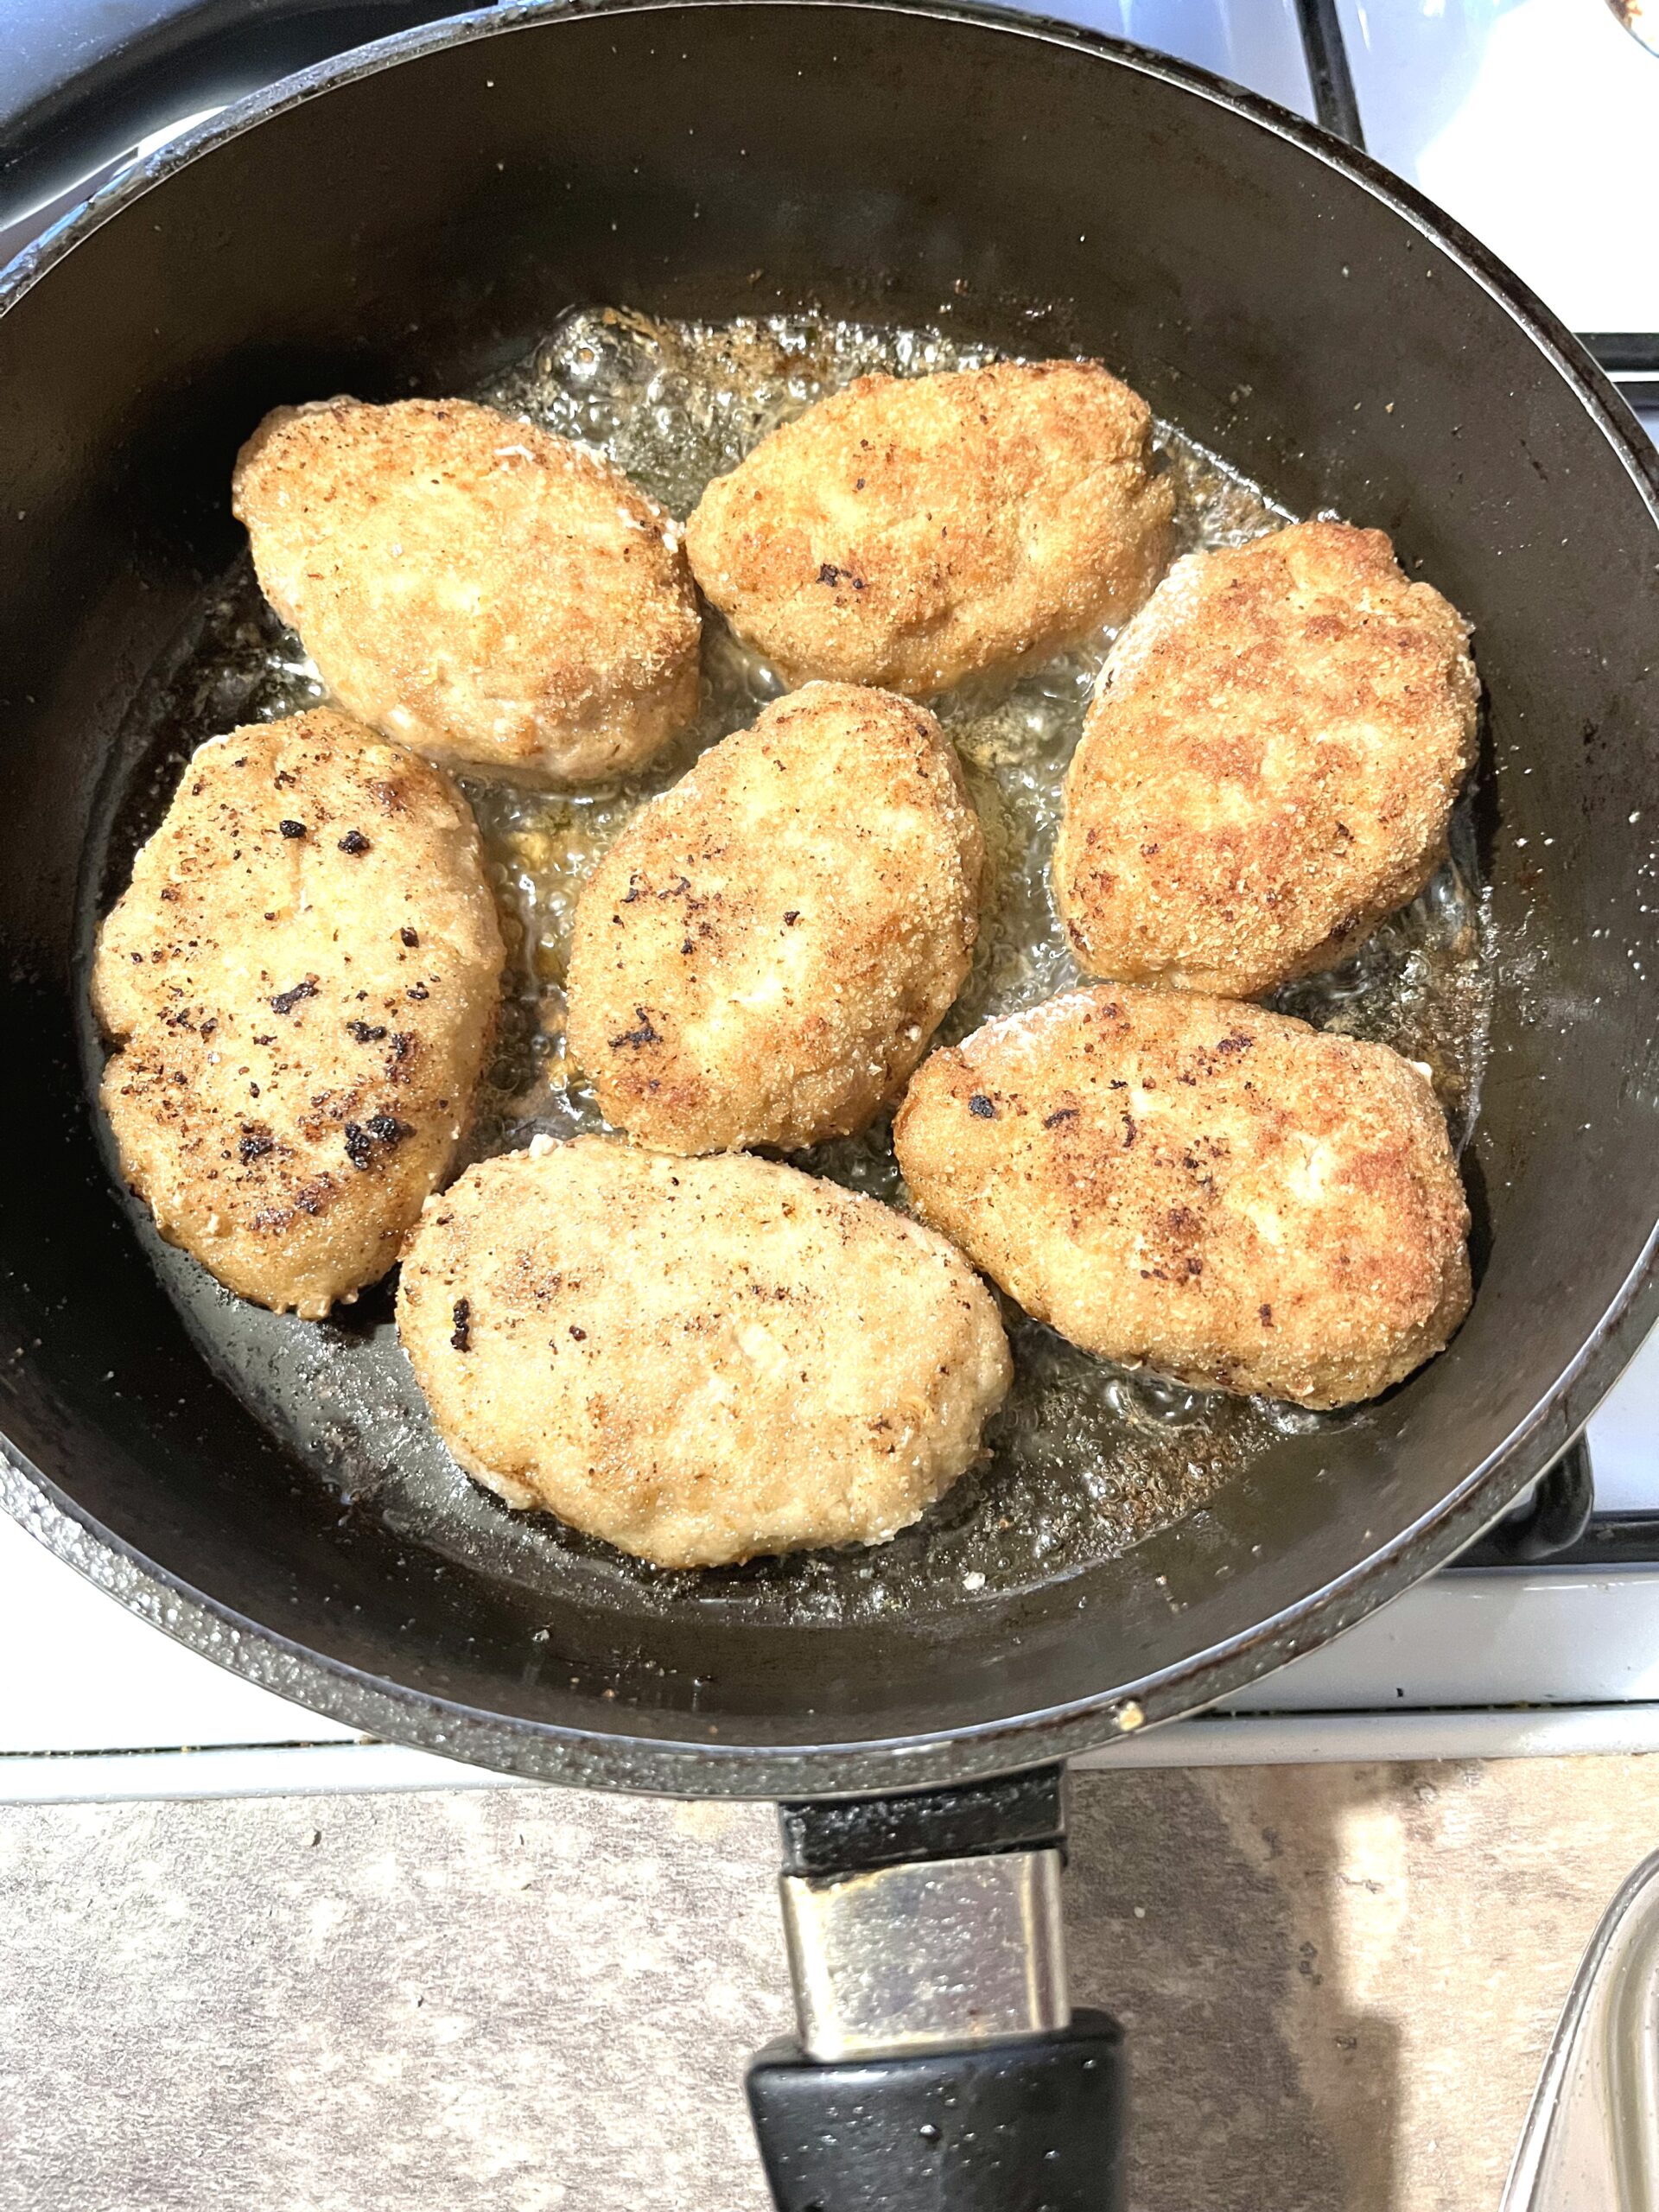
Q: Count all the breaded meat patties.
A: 7